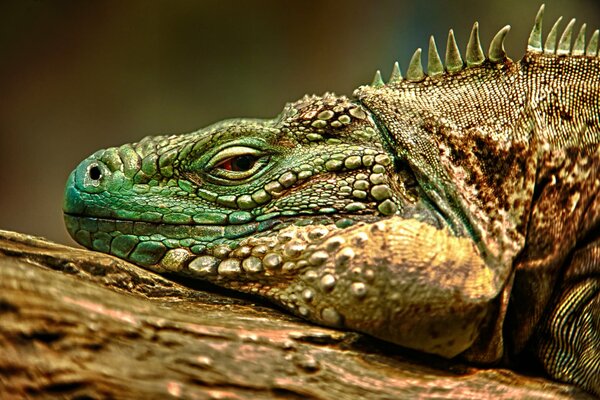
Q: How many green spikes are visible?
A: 12